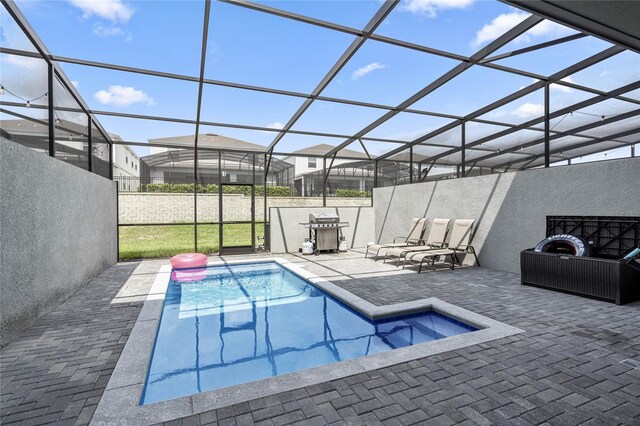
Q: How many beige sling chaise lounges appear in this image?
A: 3